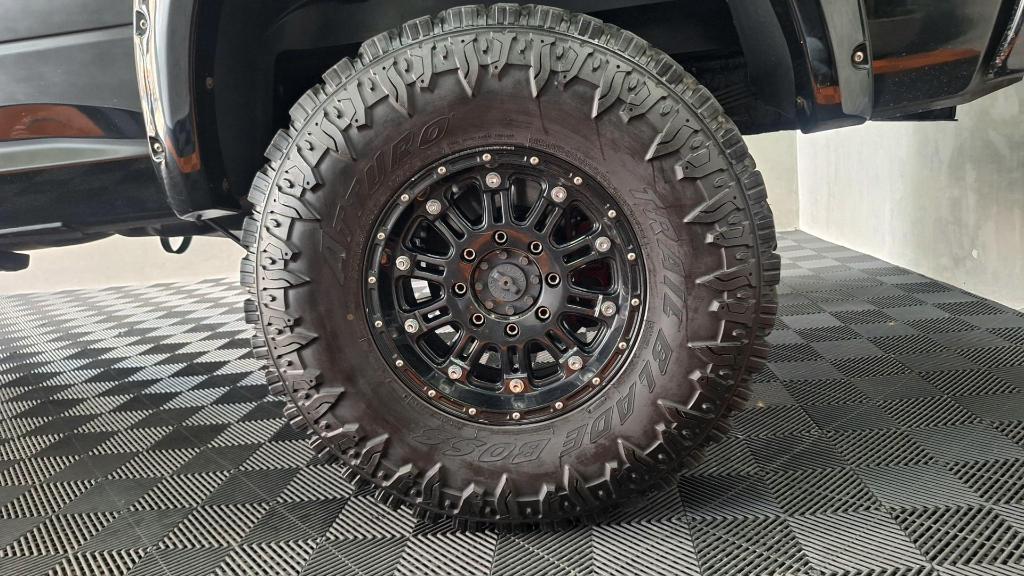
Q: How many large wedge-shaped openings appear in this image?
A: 10